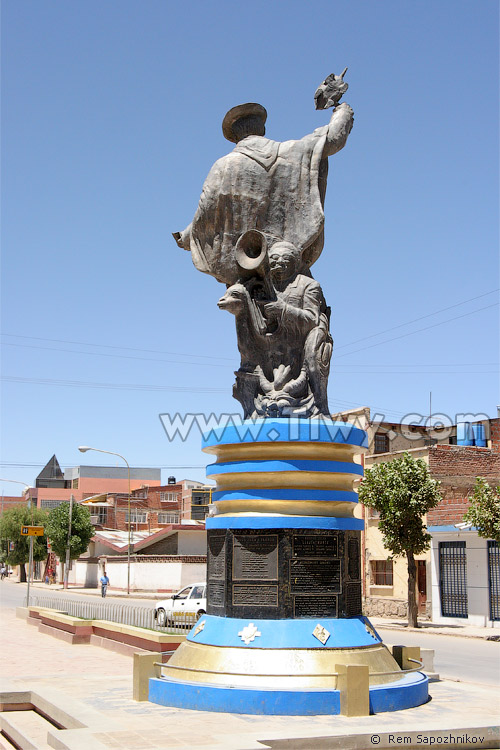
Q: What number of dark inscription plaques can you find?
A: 9